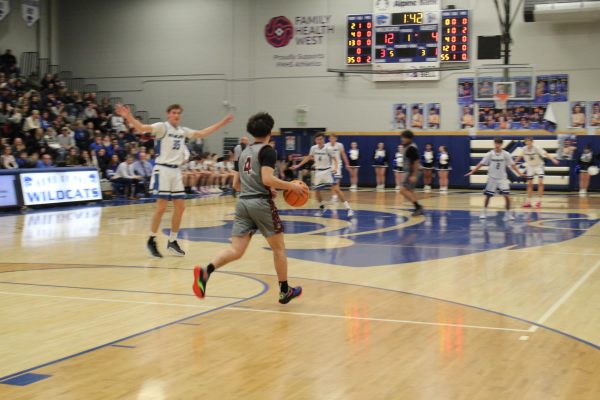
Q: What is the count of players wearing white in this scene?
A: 5